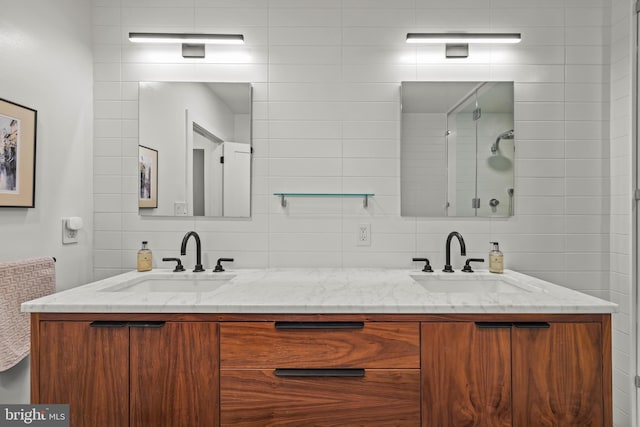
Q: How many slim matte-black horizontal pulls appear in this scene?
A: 6